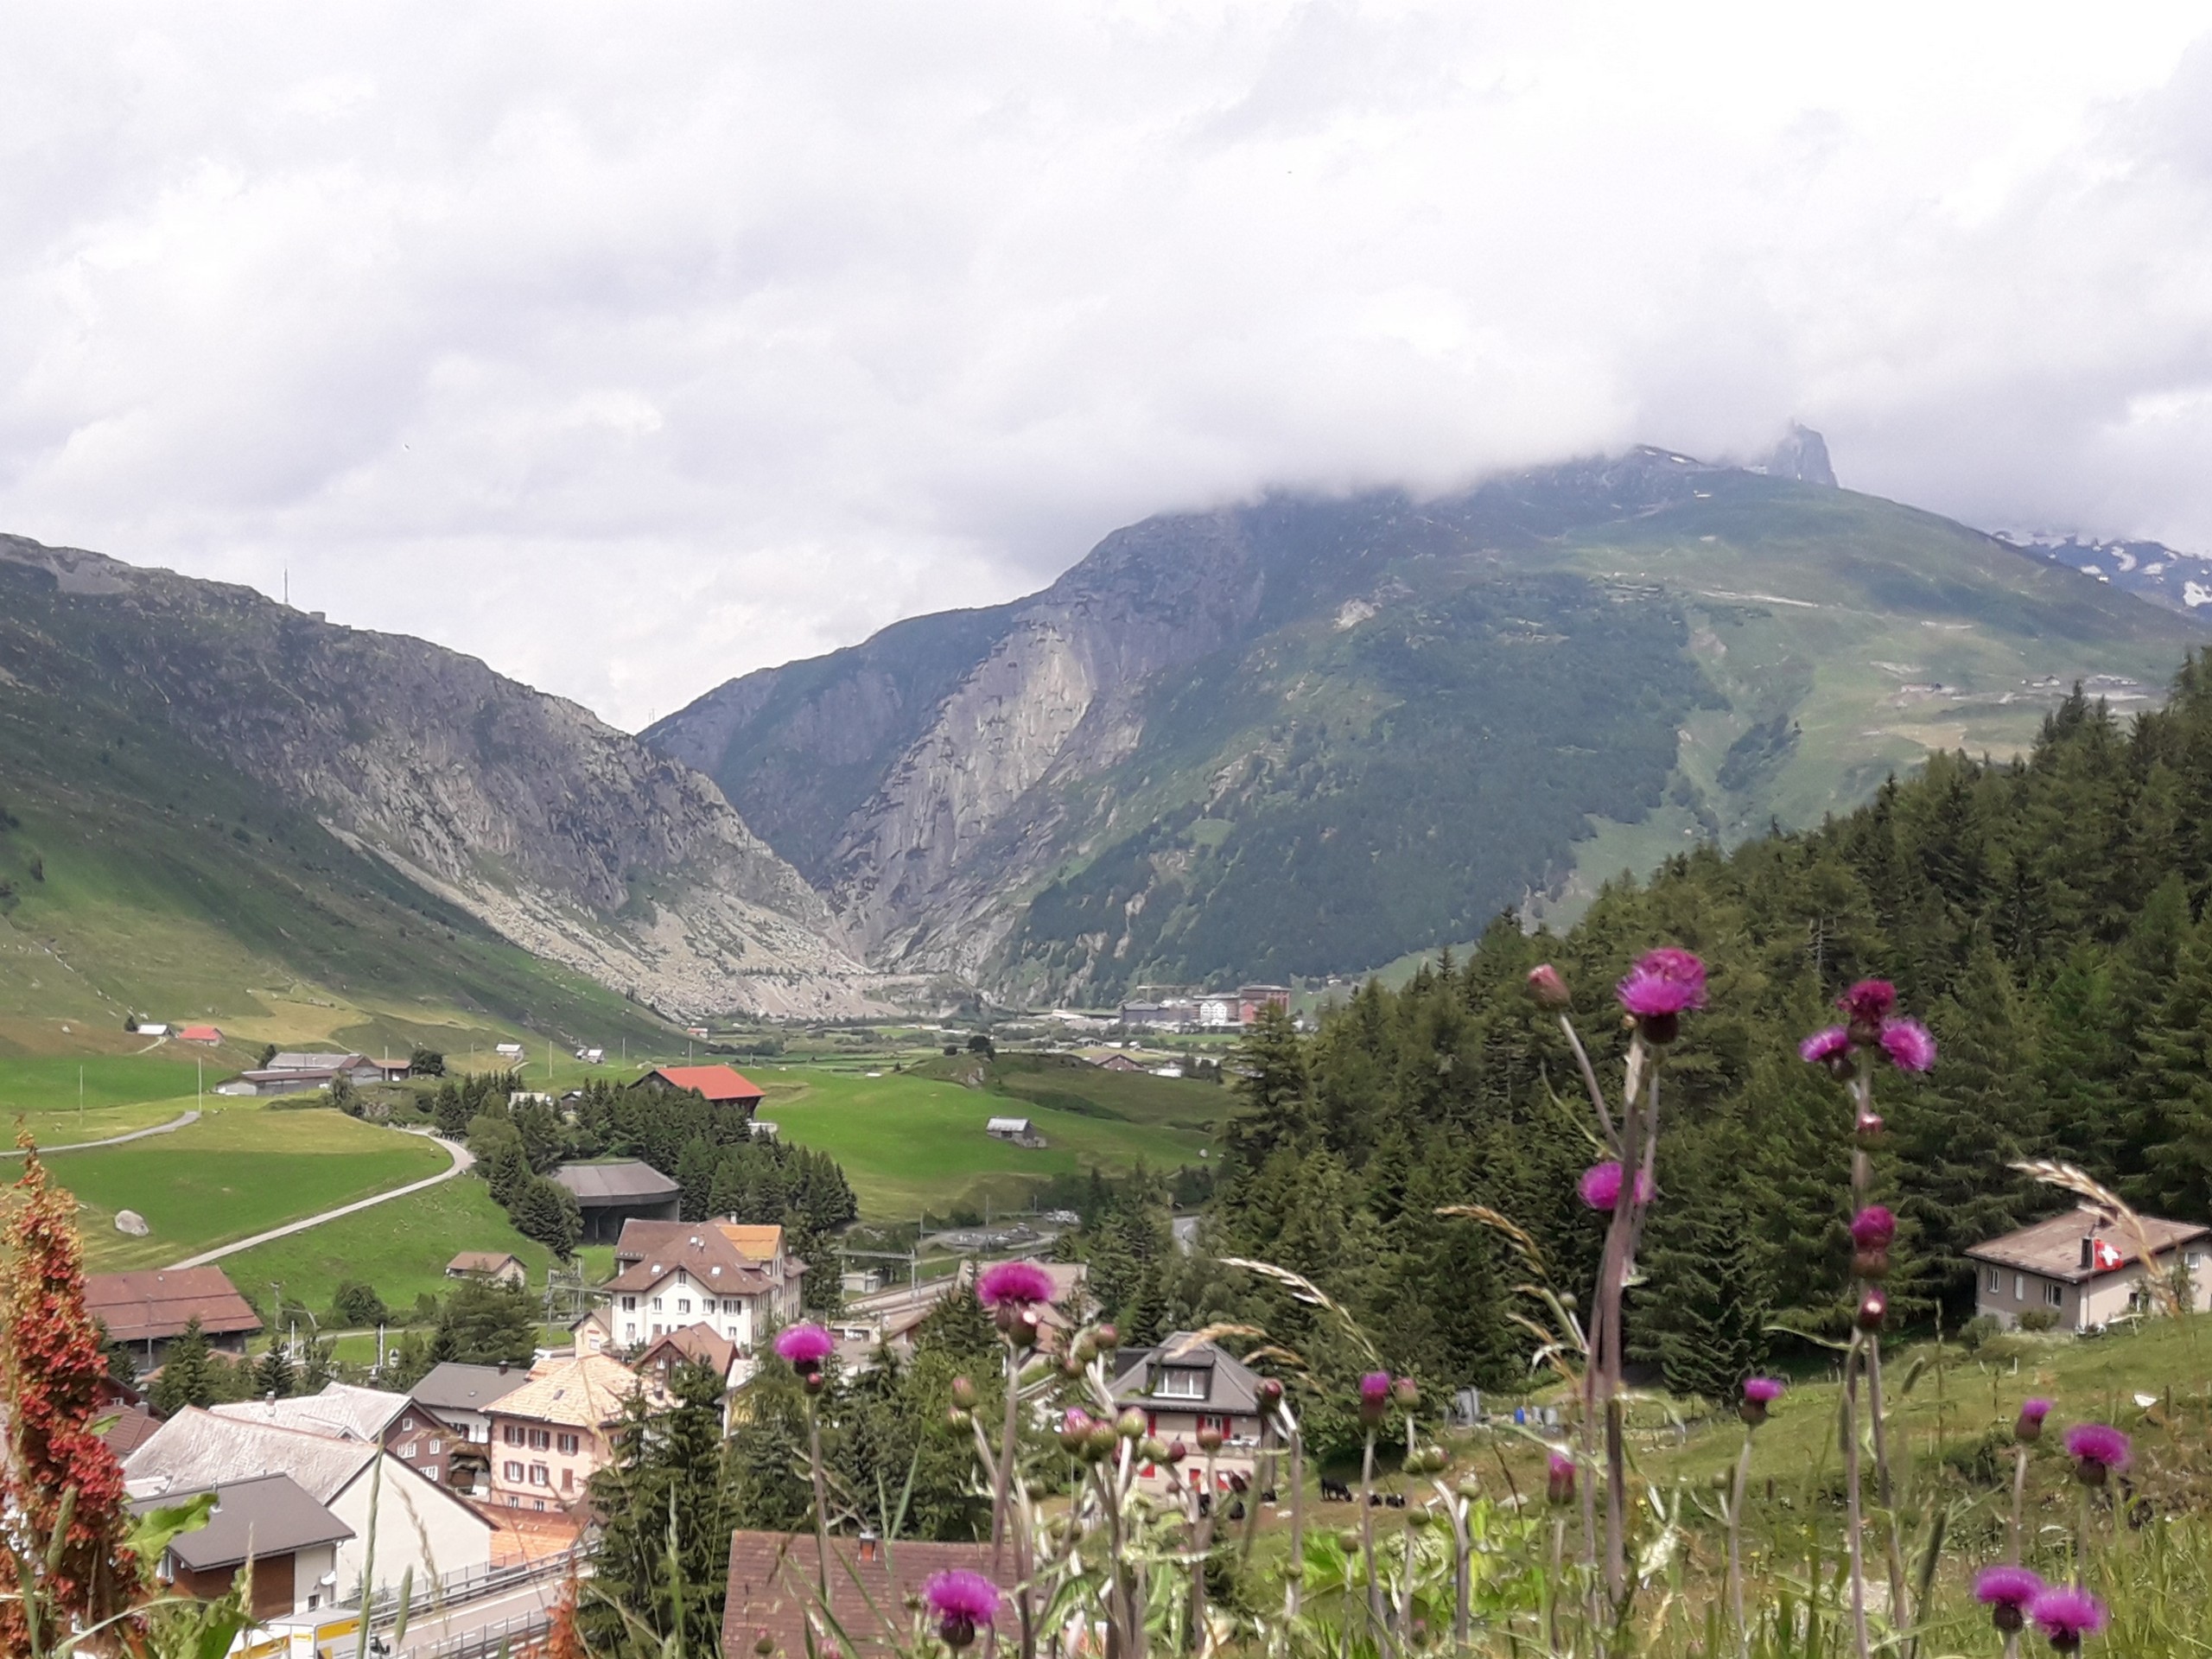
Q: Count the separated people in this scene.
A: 0